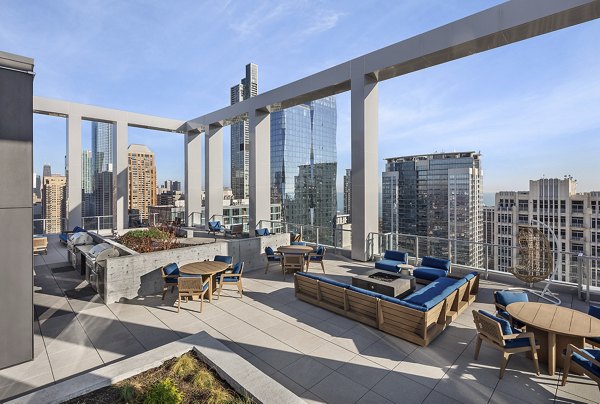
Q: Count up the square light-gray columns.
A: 6